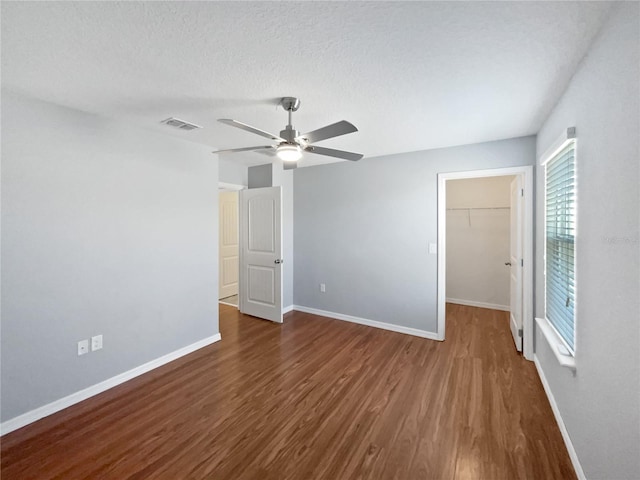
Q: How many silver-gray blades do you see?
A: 5